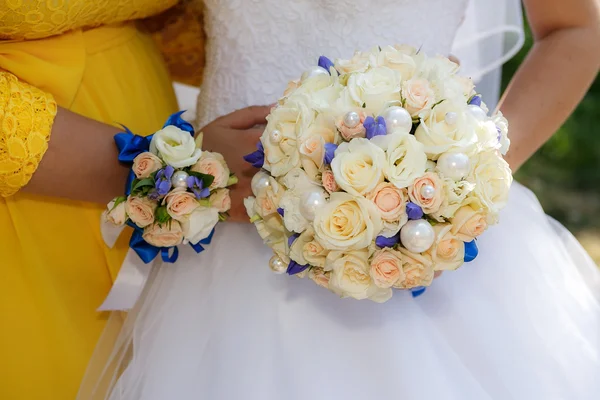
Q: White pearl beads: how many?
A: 13